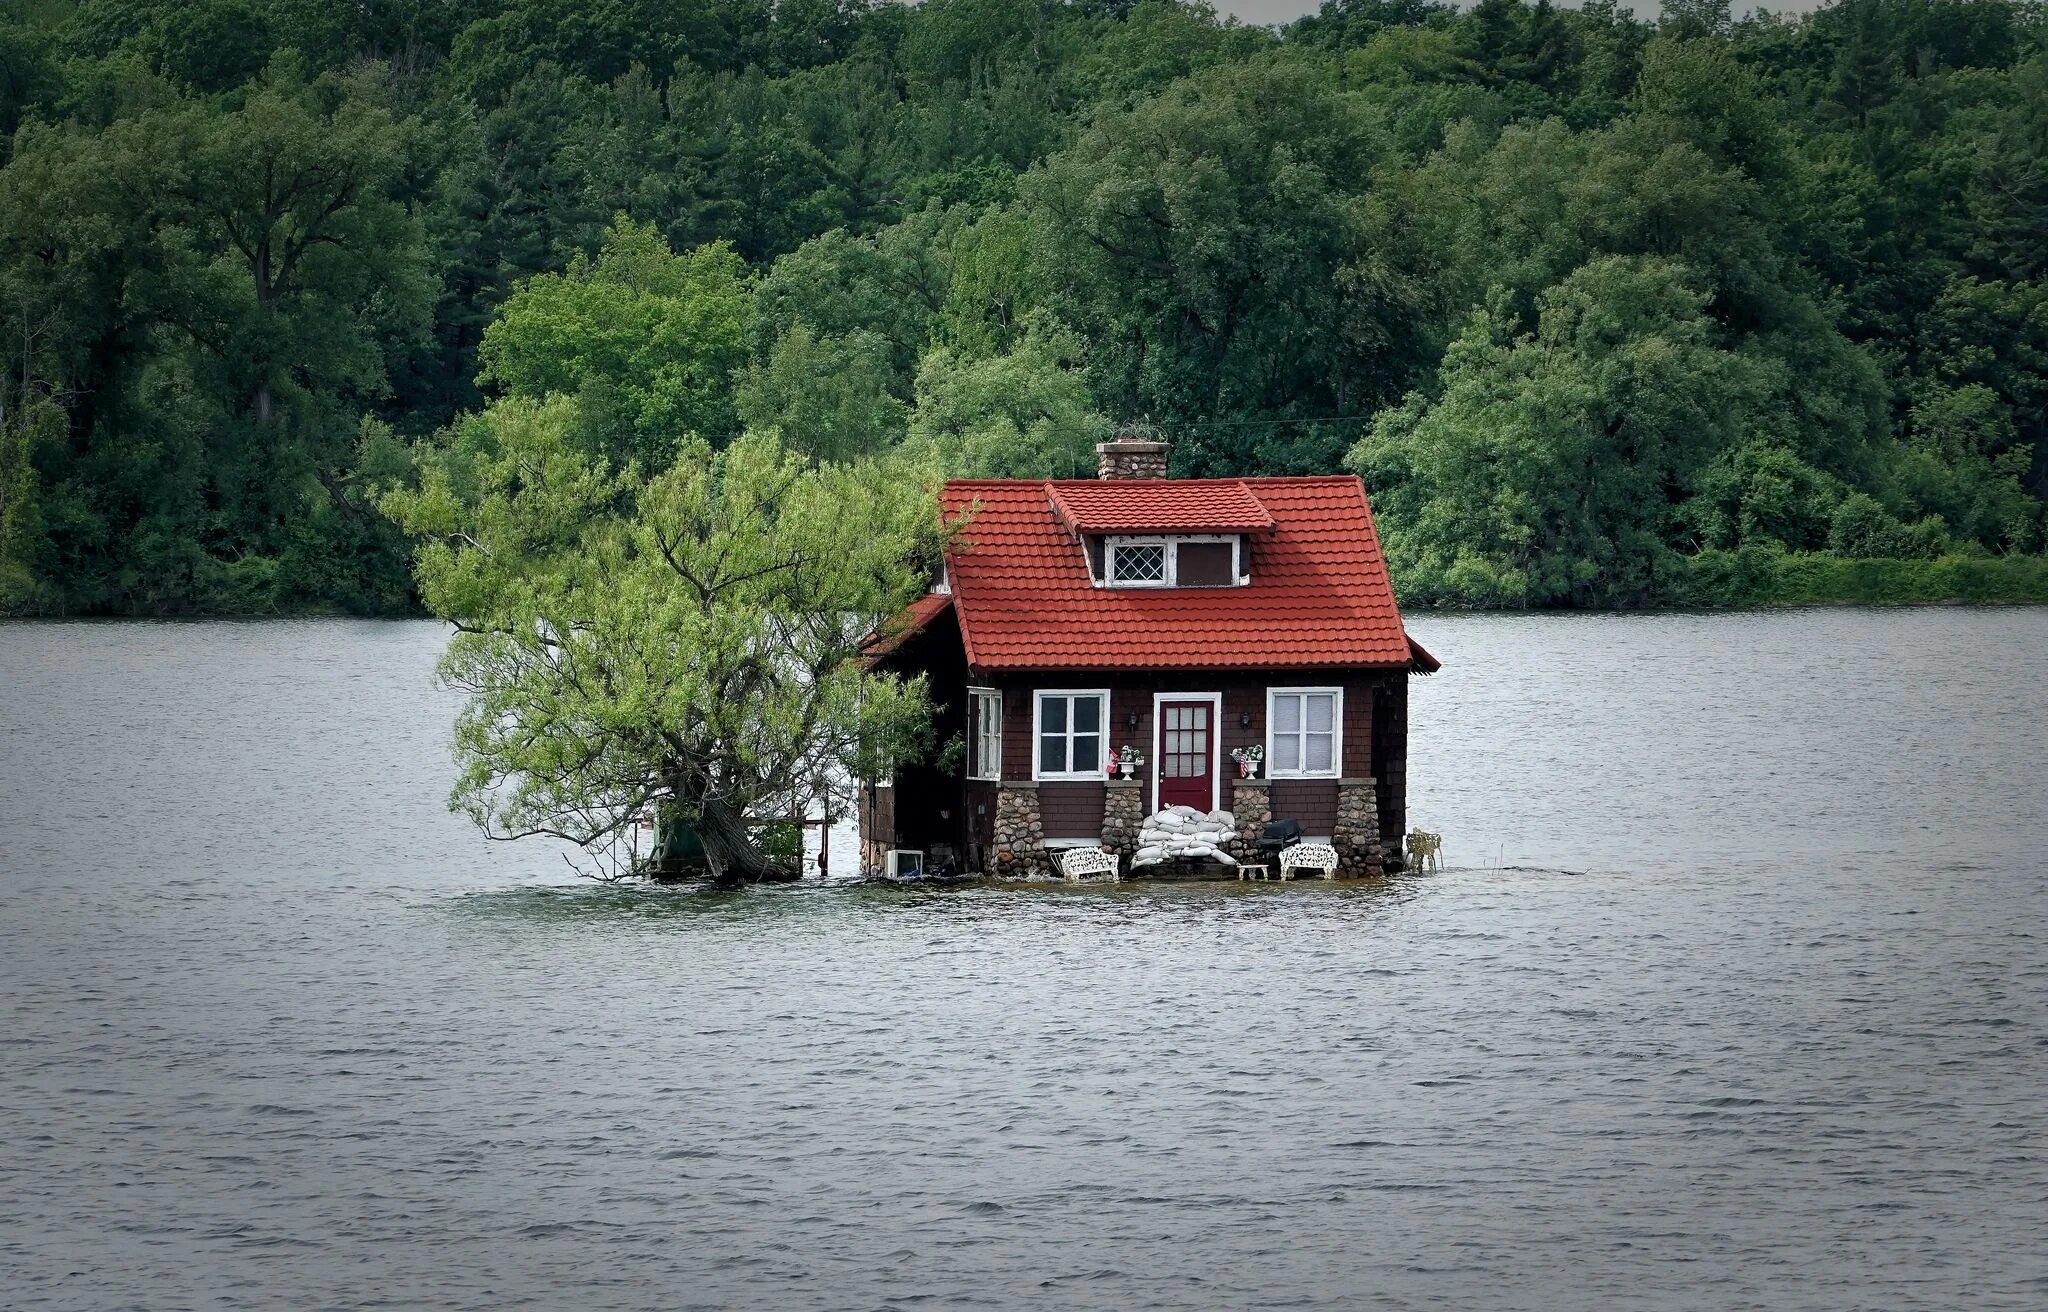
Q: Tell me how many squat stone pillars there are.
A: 4